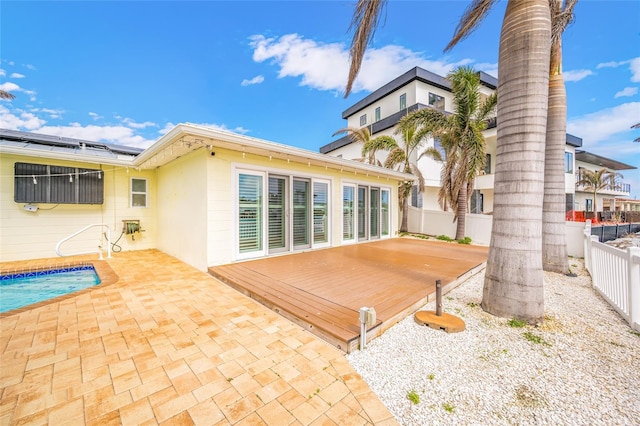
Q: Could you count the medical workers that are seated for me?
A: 0